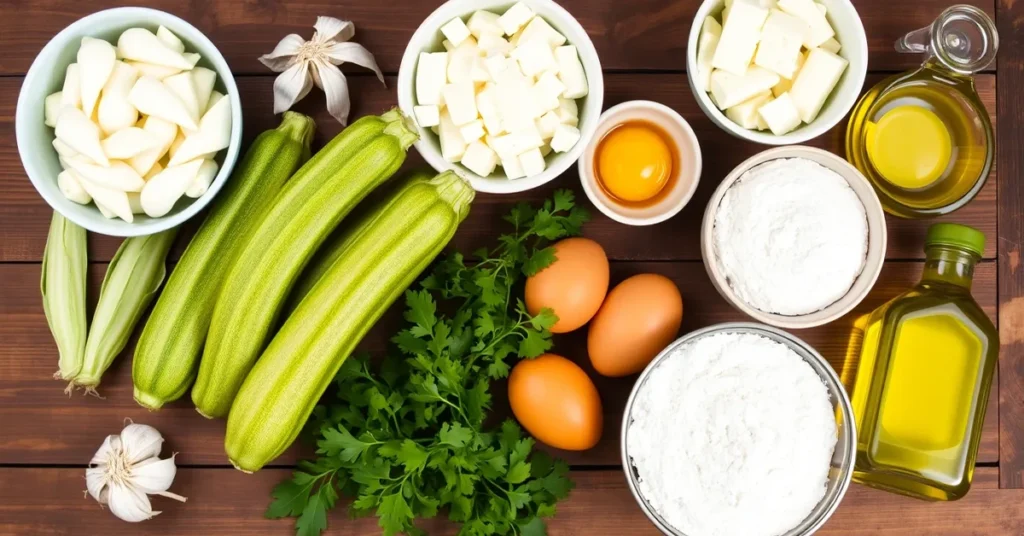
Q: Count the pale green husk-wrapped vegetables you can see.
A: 2